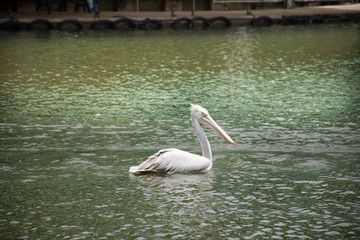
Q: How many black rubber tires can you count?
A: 13